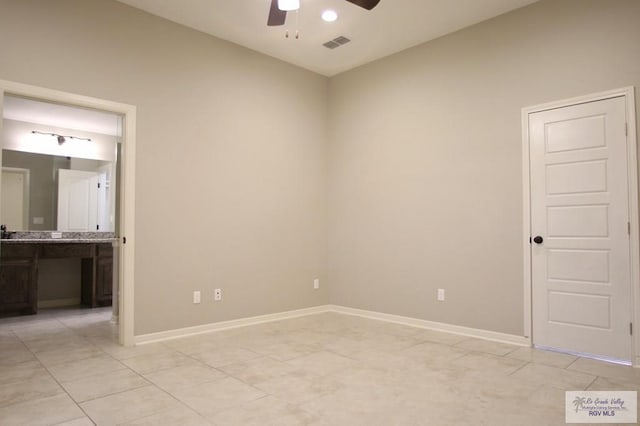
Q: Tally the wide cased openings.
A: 1